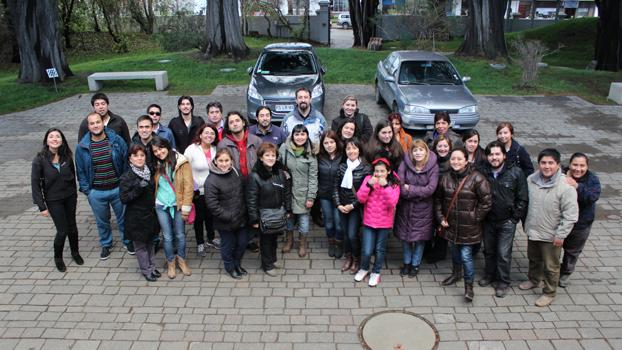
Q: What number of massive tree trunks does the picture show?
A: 5